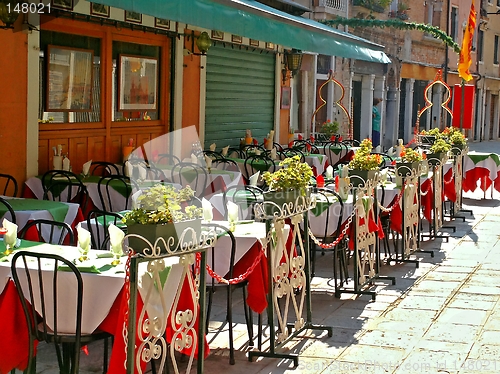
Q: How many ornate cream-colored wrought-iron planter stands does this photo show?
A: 6